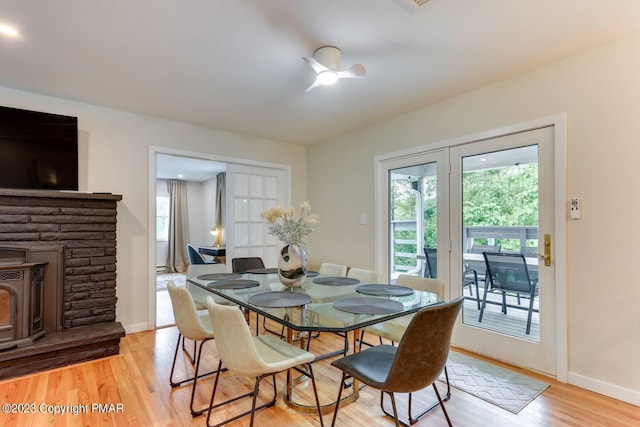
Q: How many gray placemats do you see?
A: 8